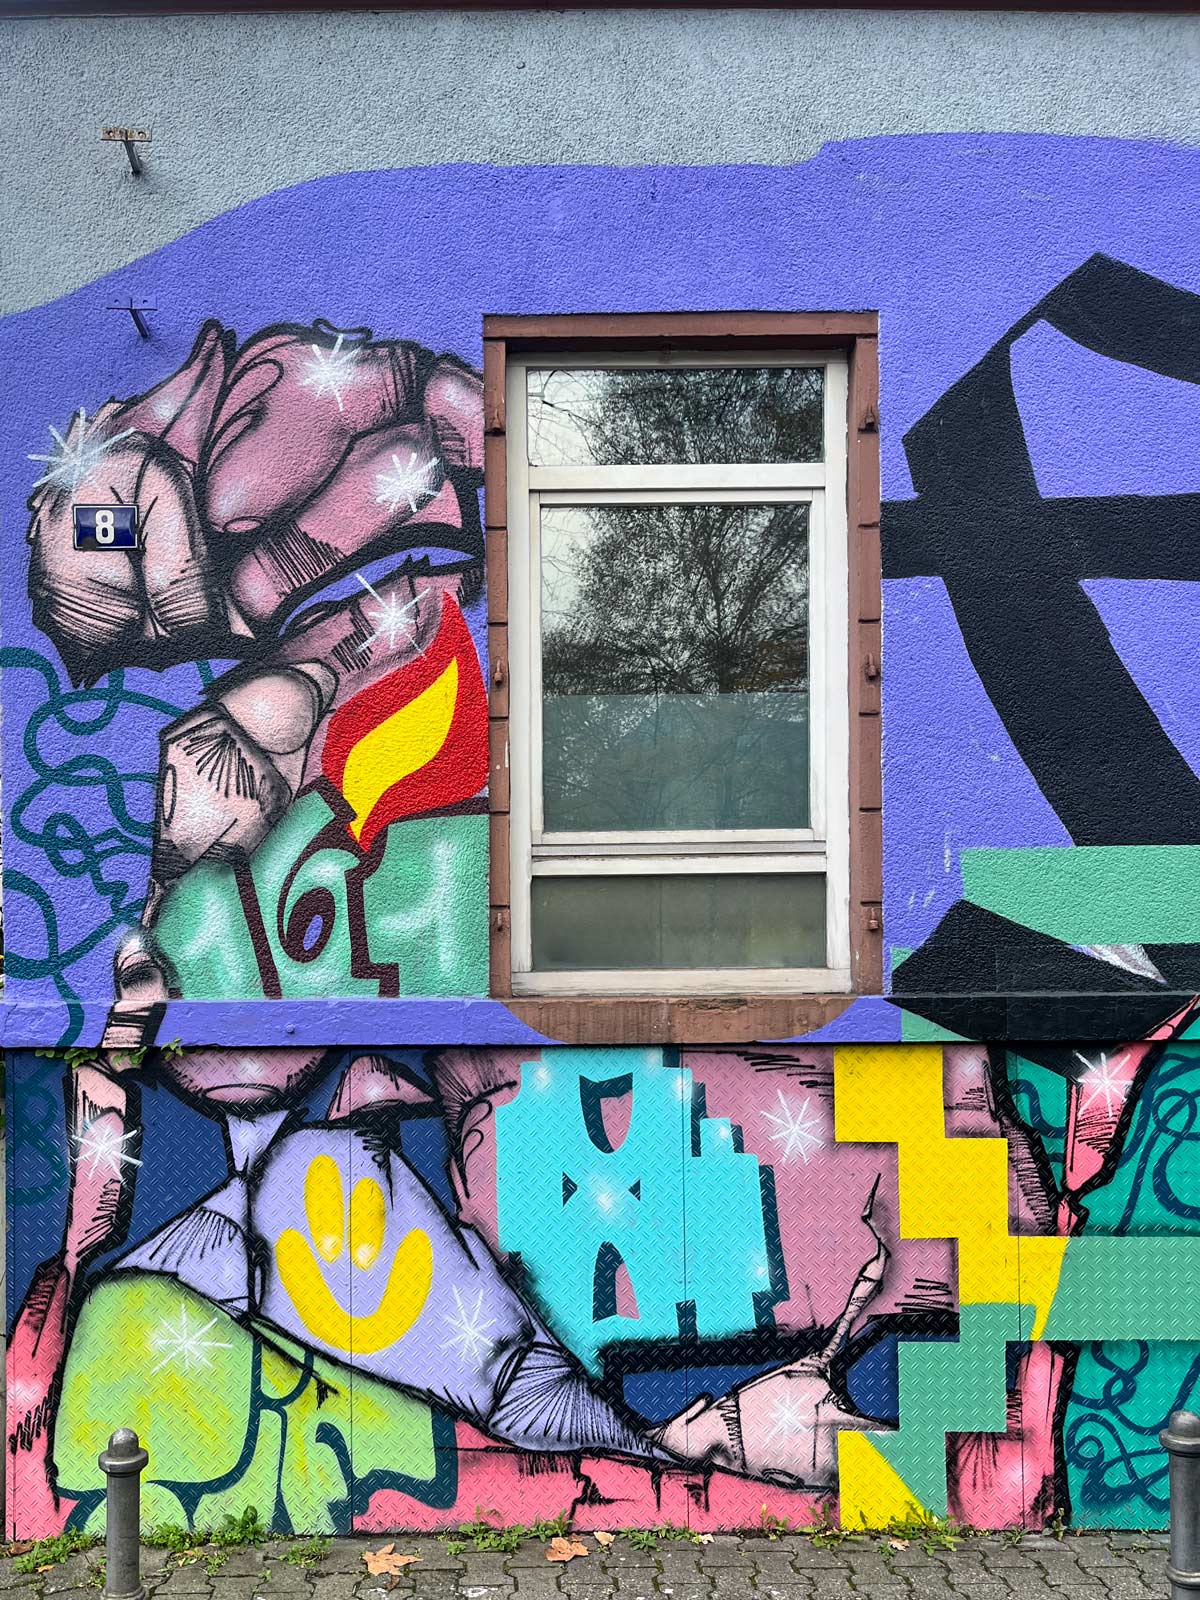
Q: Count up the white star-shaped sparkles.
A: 10